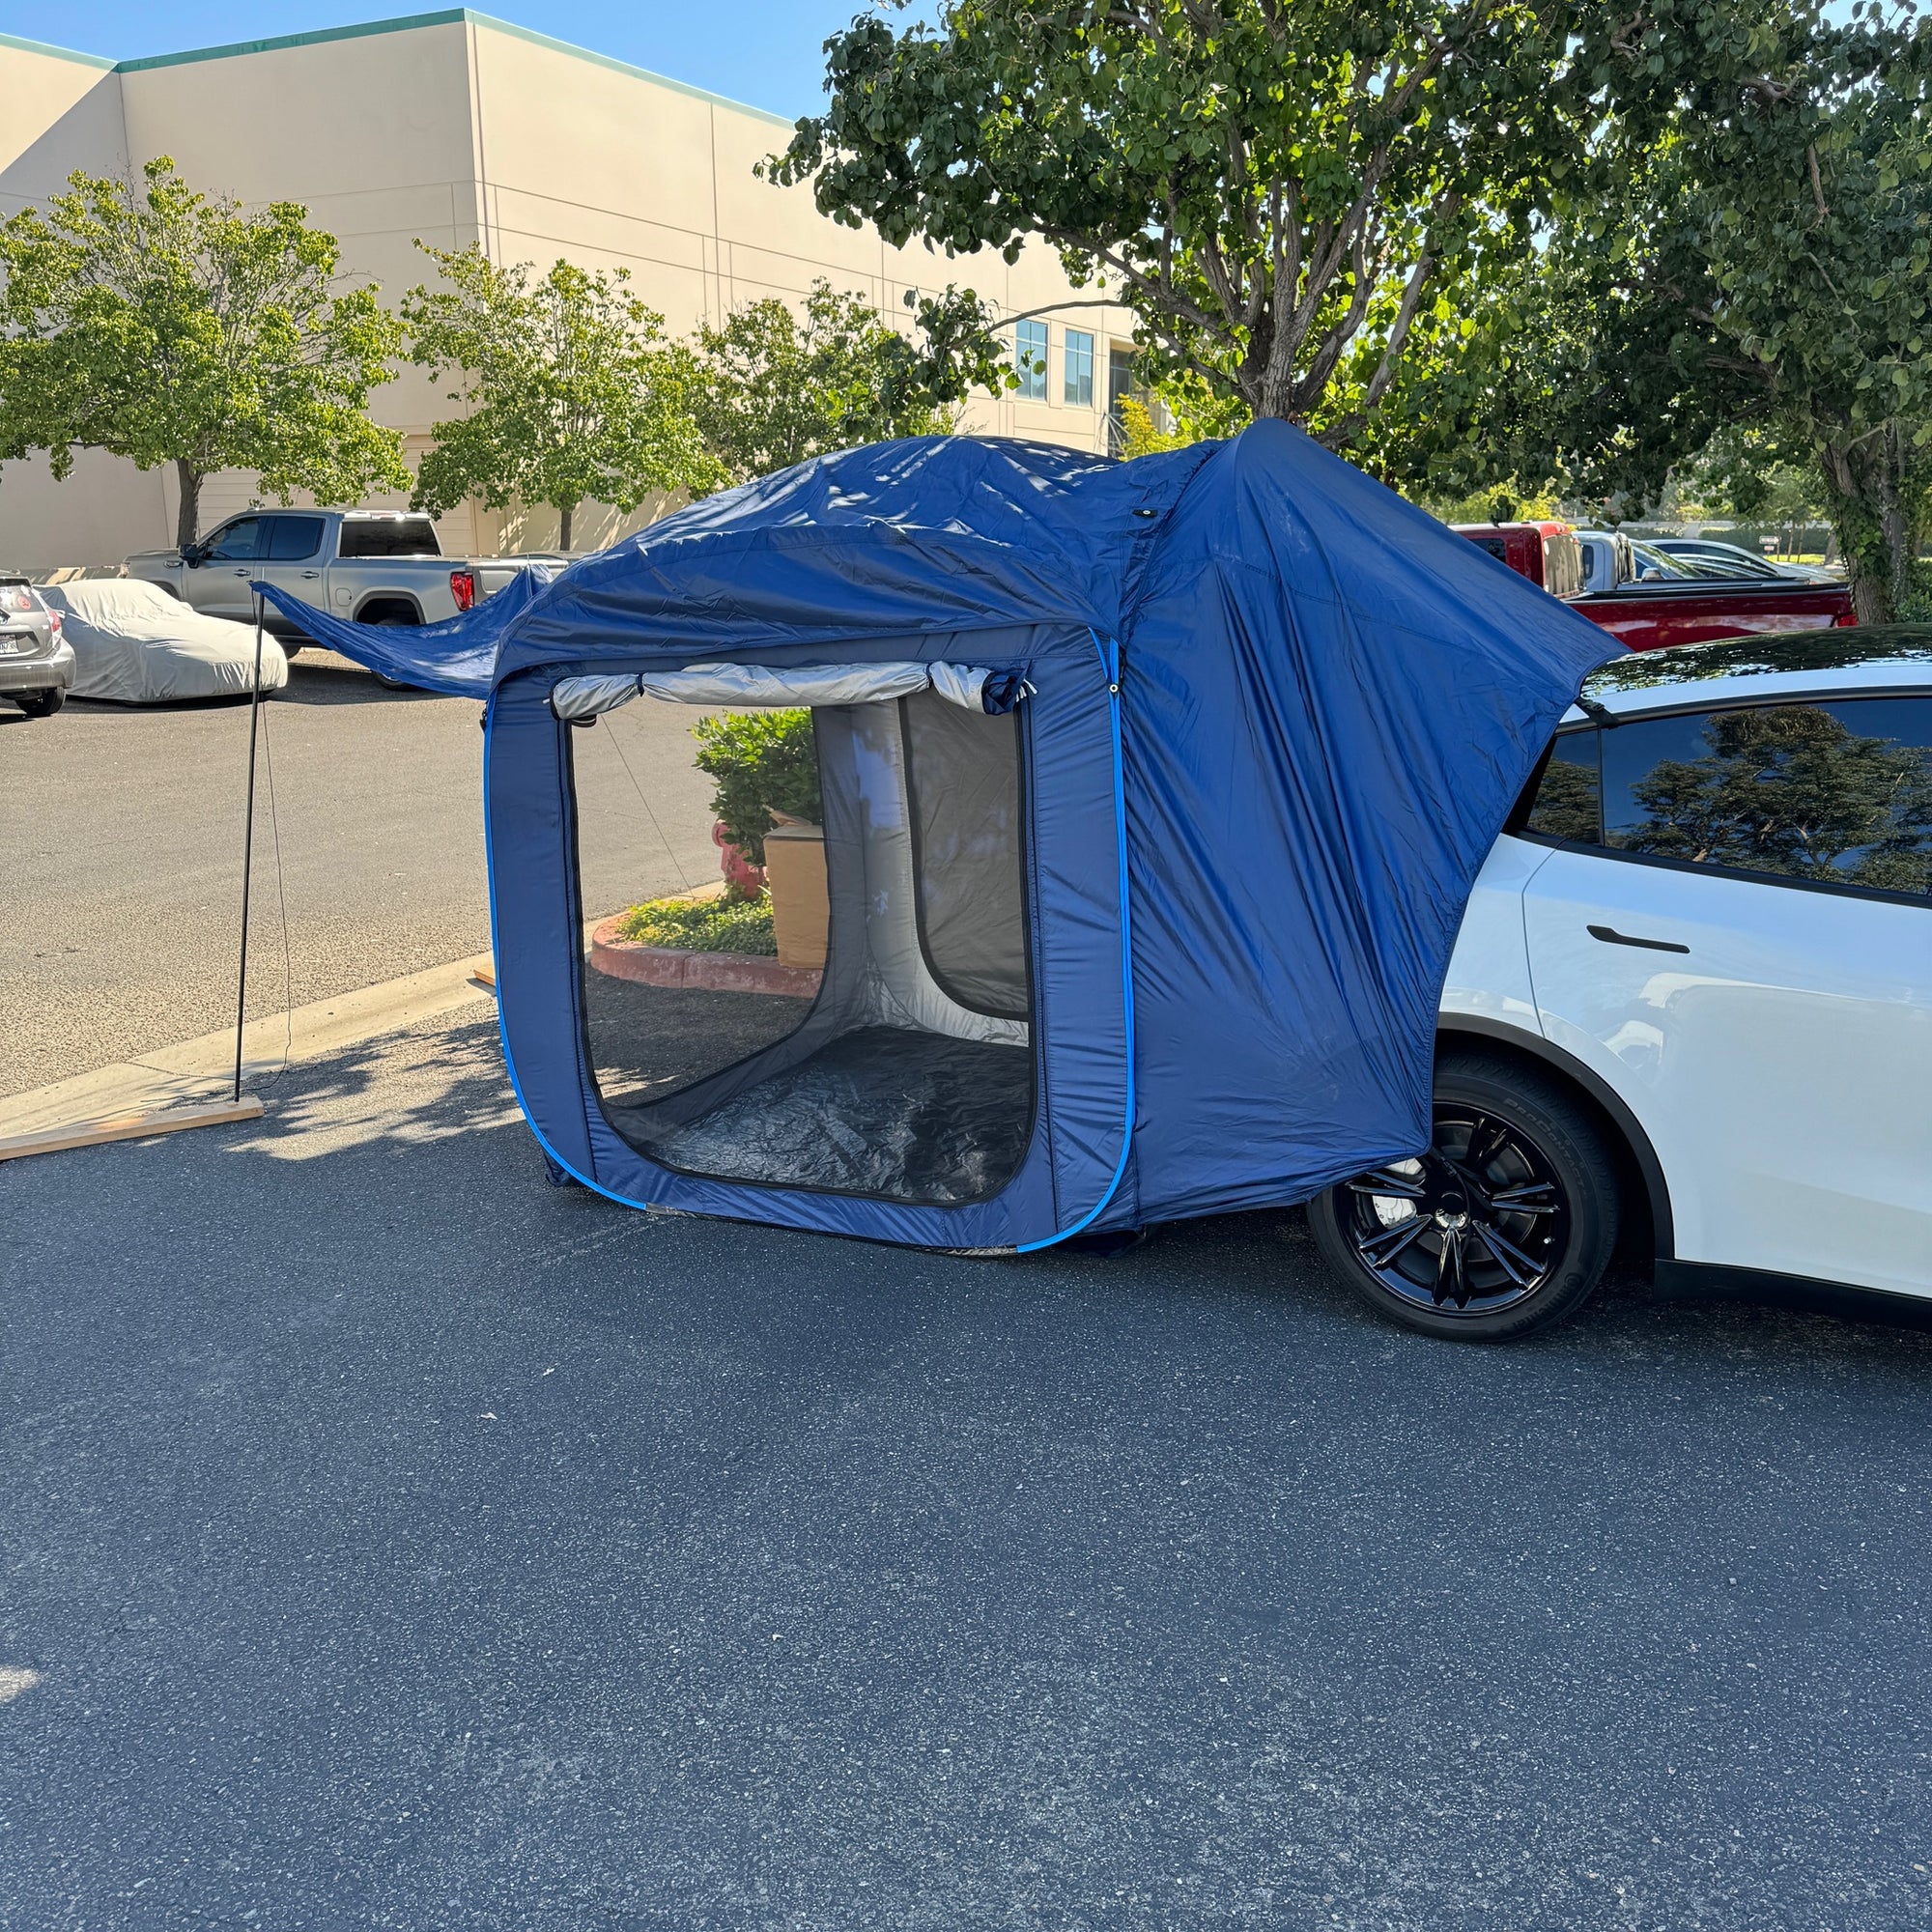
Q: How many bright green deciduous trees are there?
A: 3